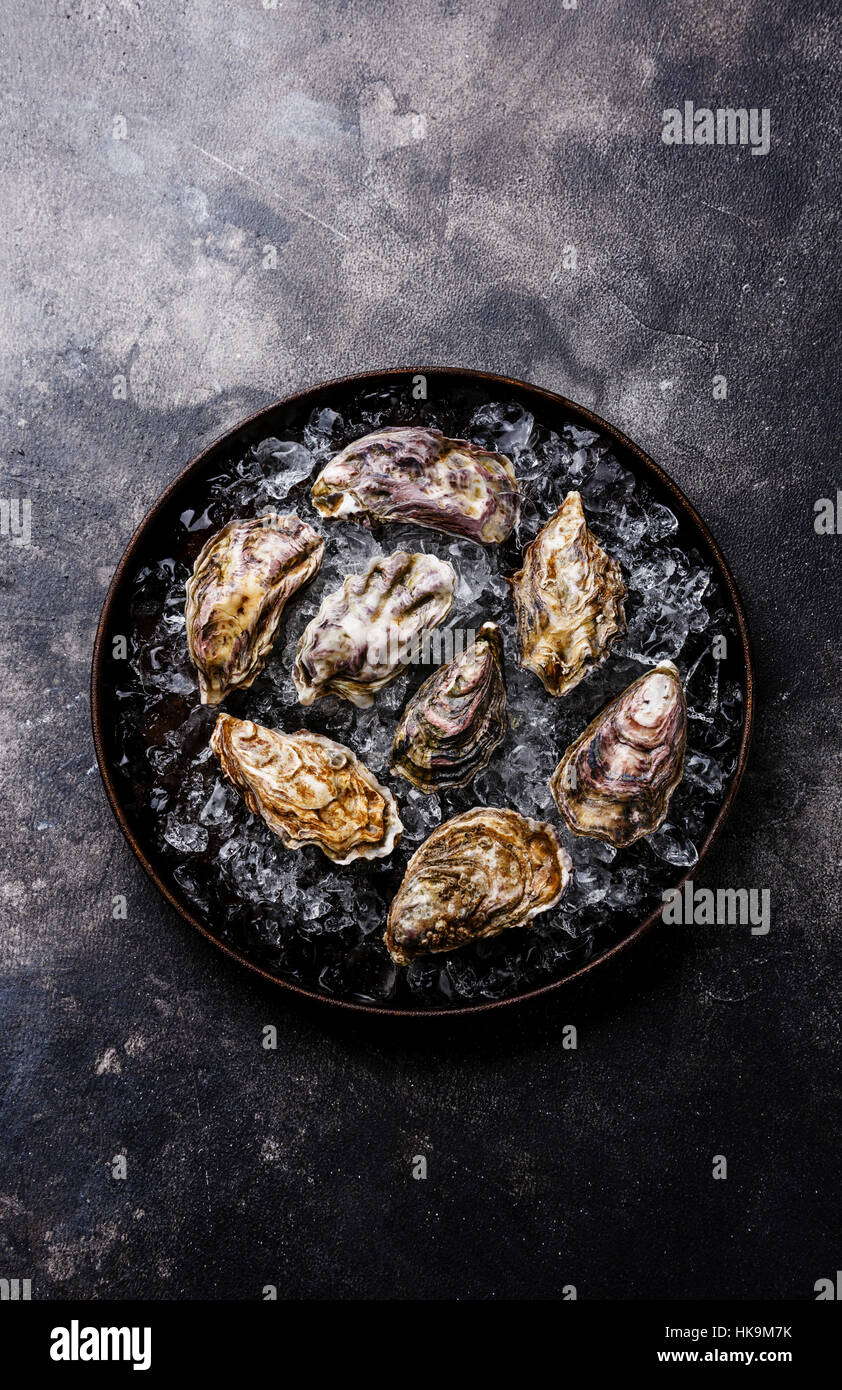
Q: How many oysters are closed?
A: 8